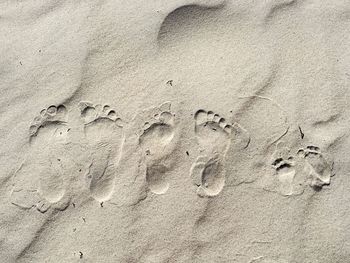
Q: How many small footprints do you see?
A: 2